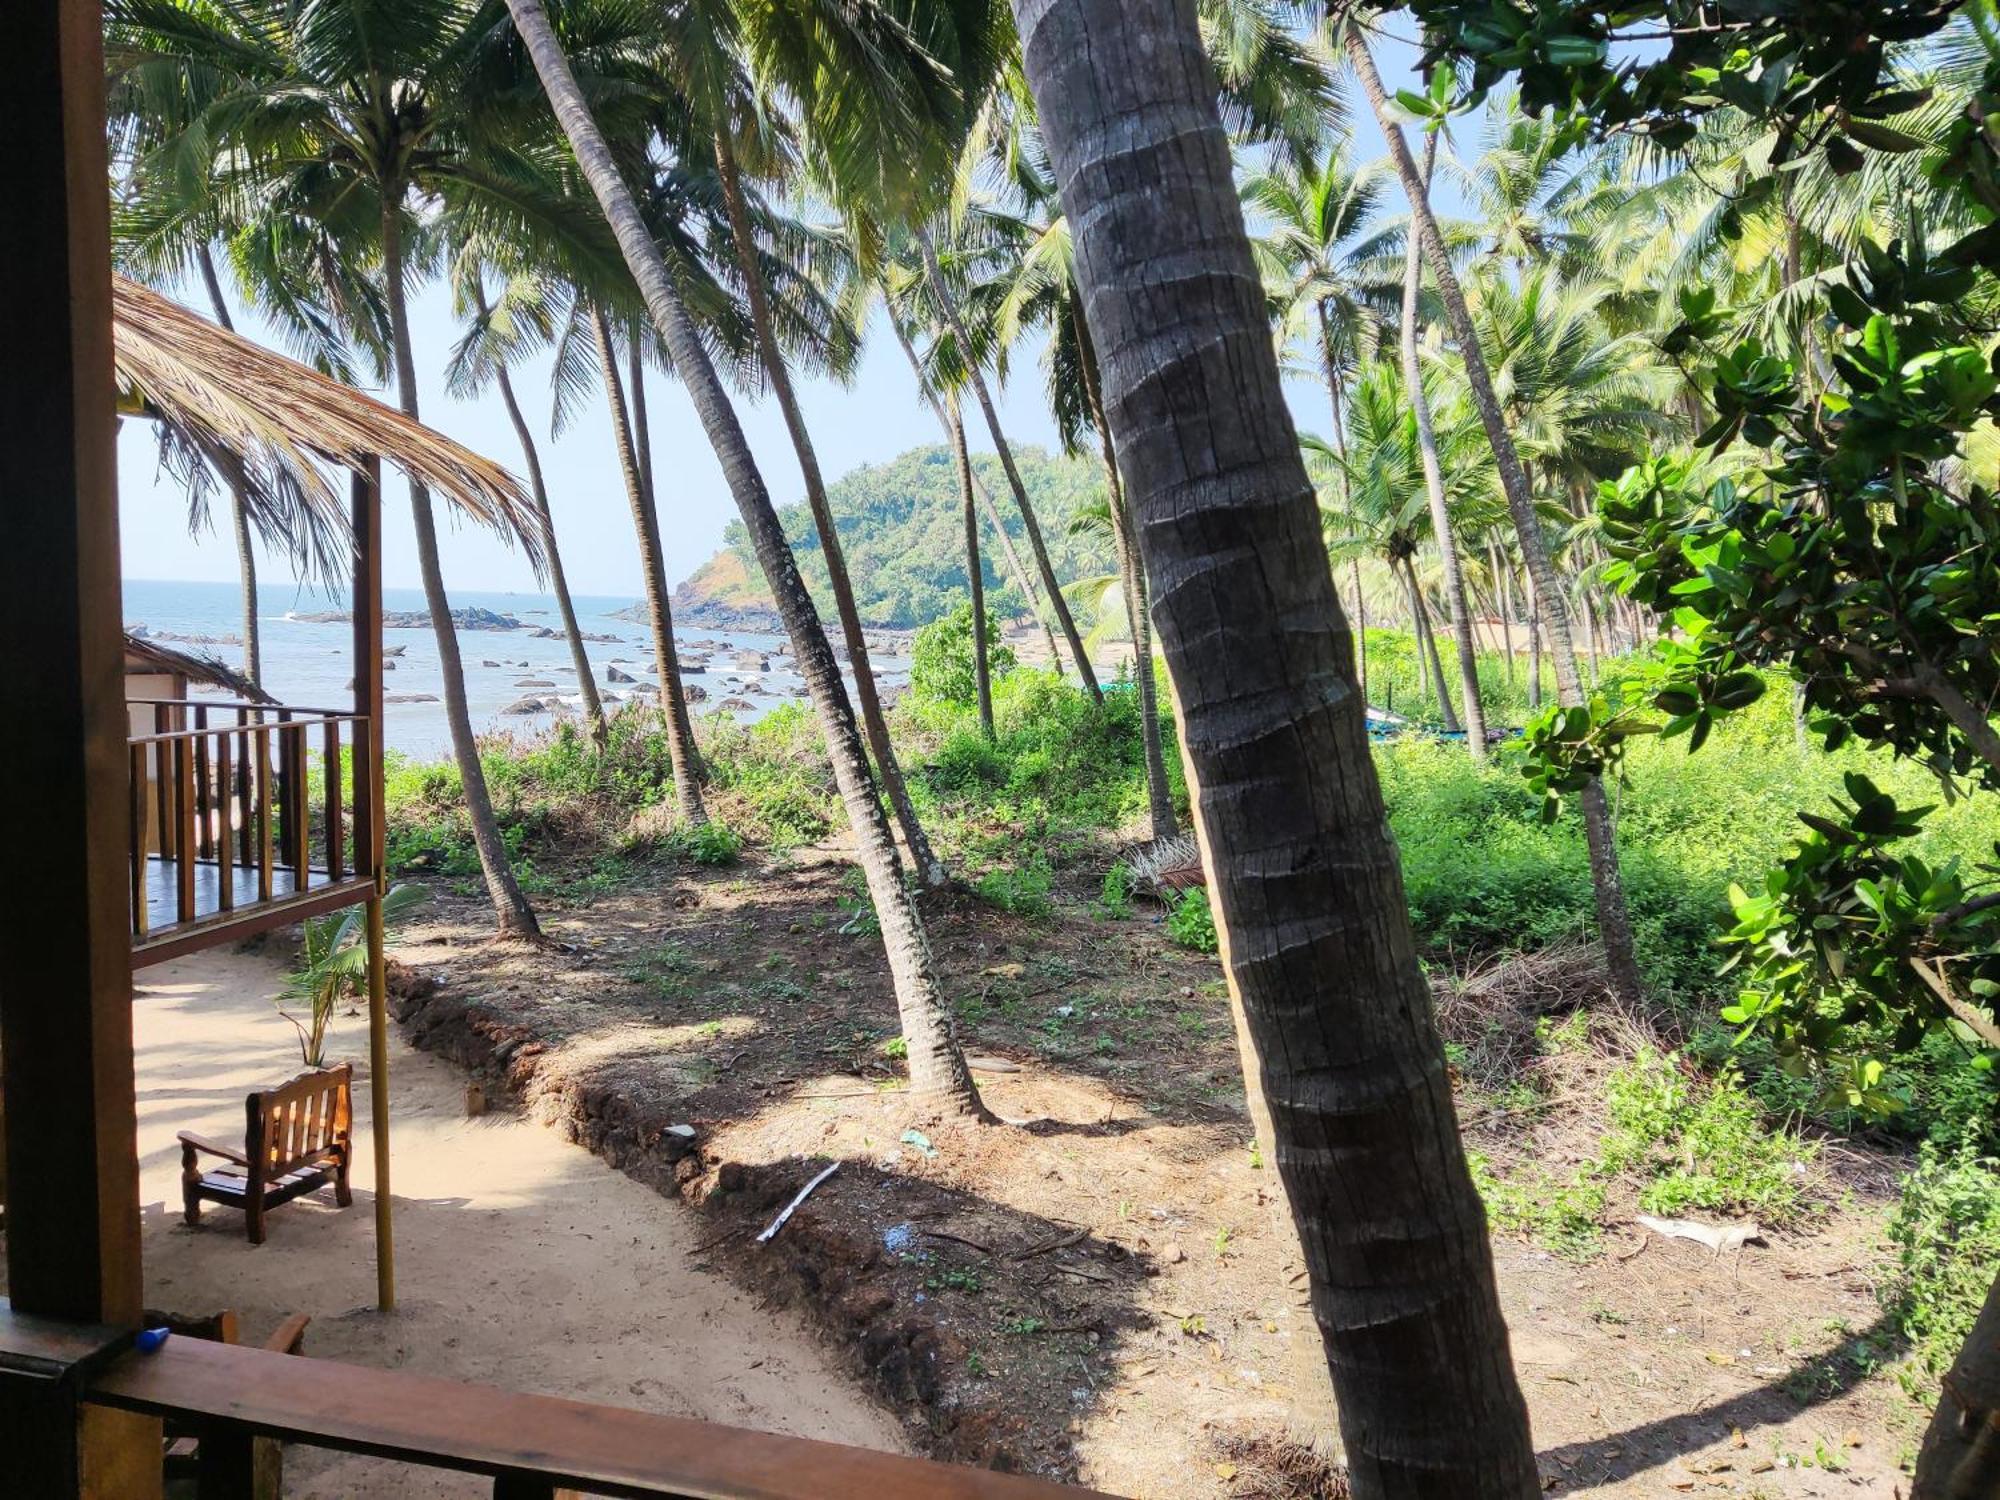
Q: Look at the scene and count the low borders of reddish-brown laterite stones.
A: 1